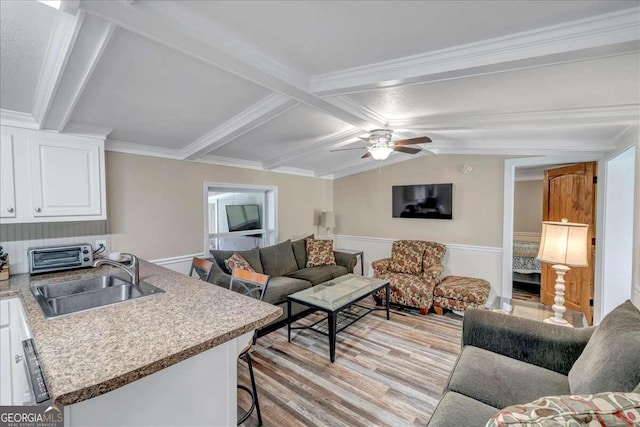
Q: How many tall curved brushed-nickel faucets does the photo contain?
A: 1